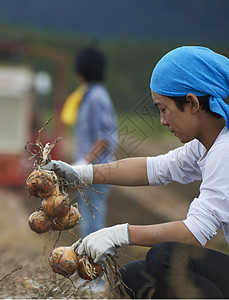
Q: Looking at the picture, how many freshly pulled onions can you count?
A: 6